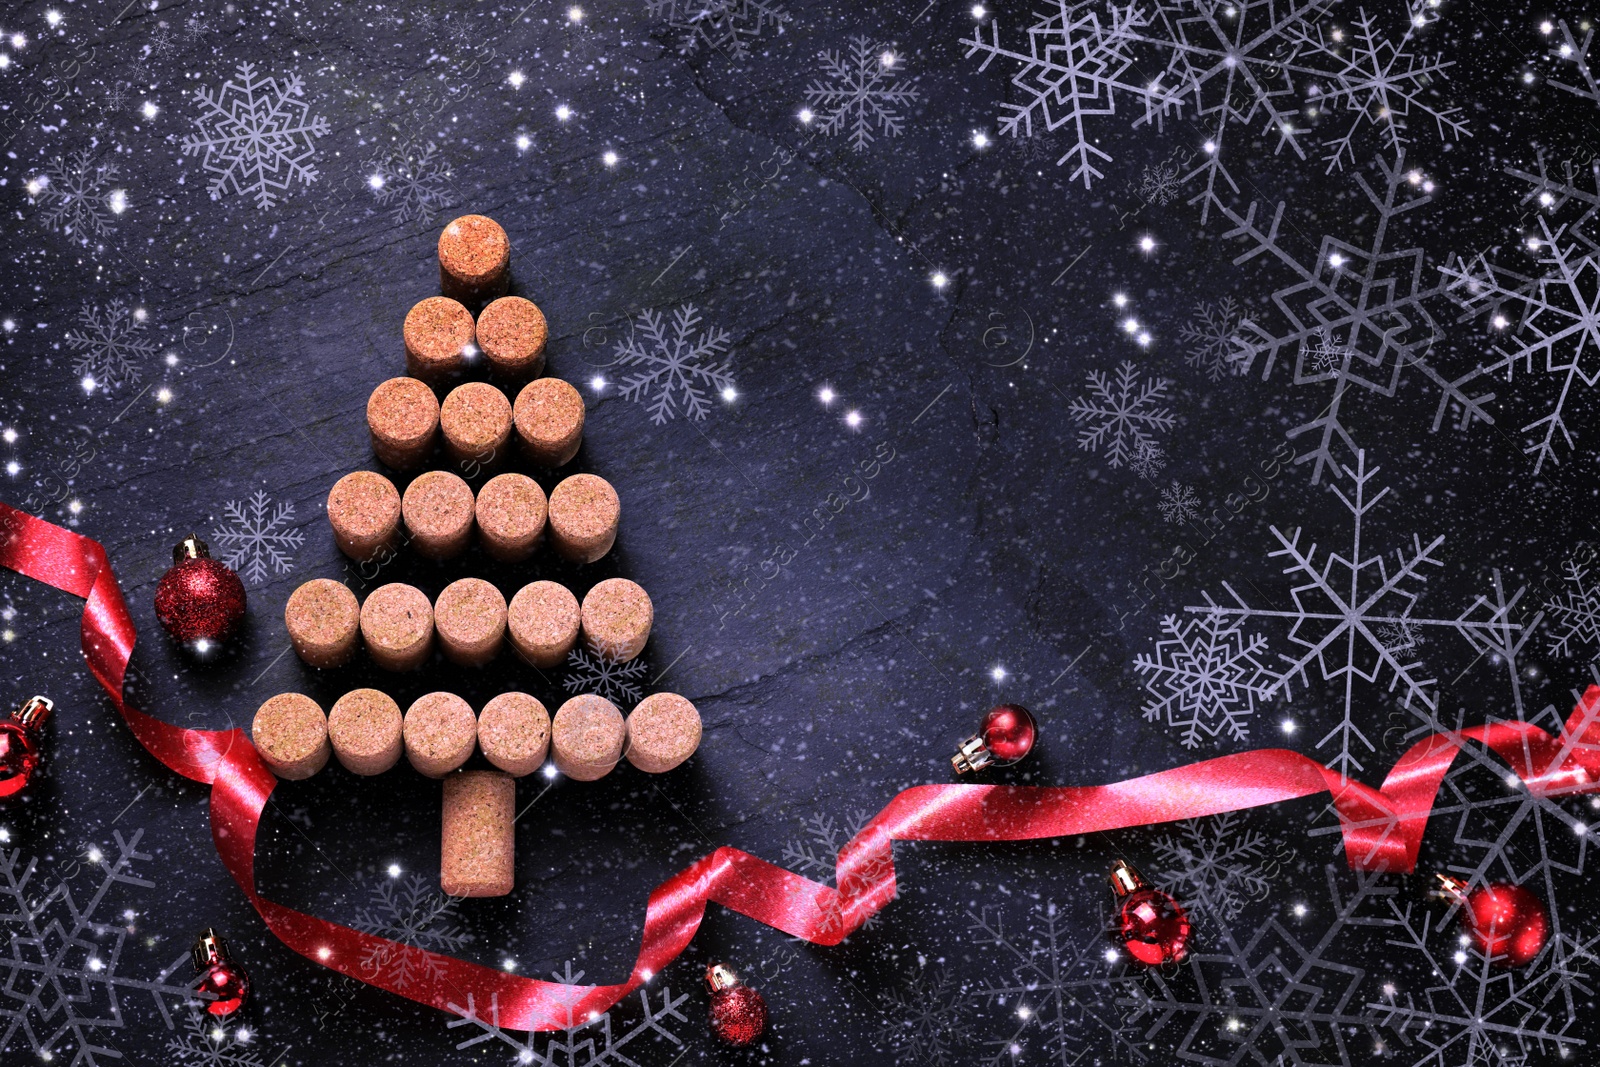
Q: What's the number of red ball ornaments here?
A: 7